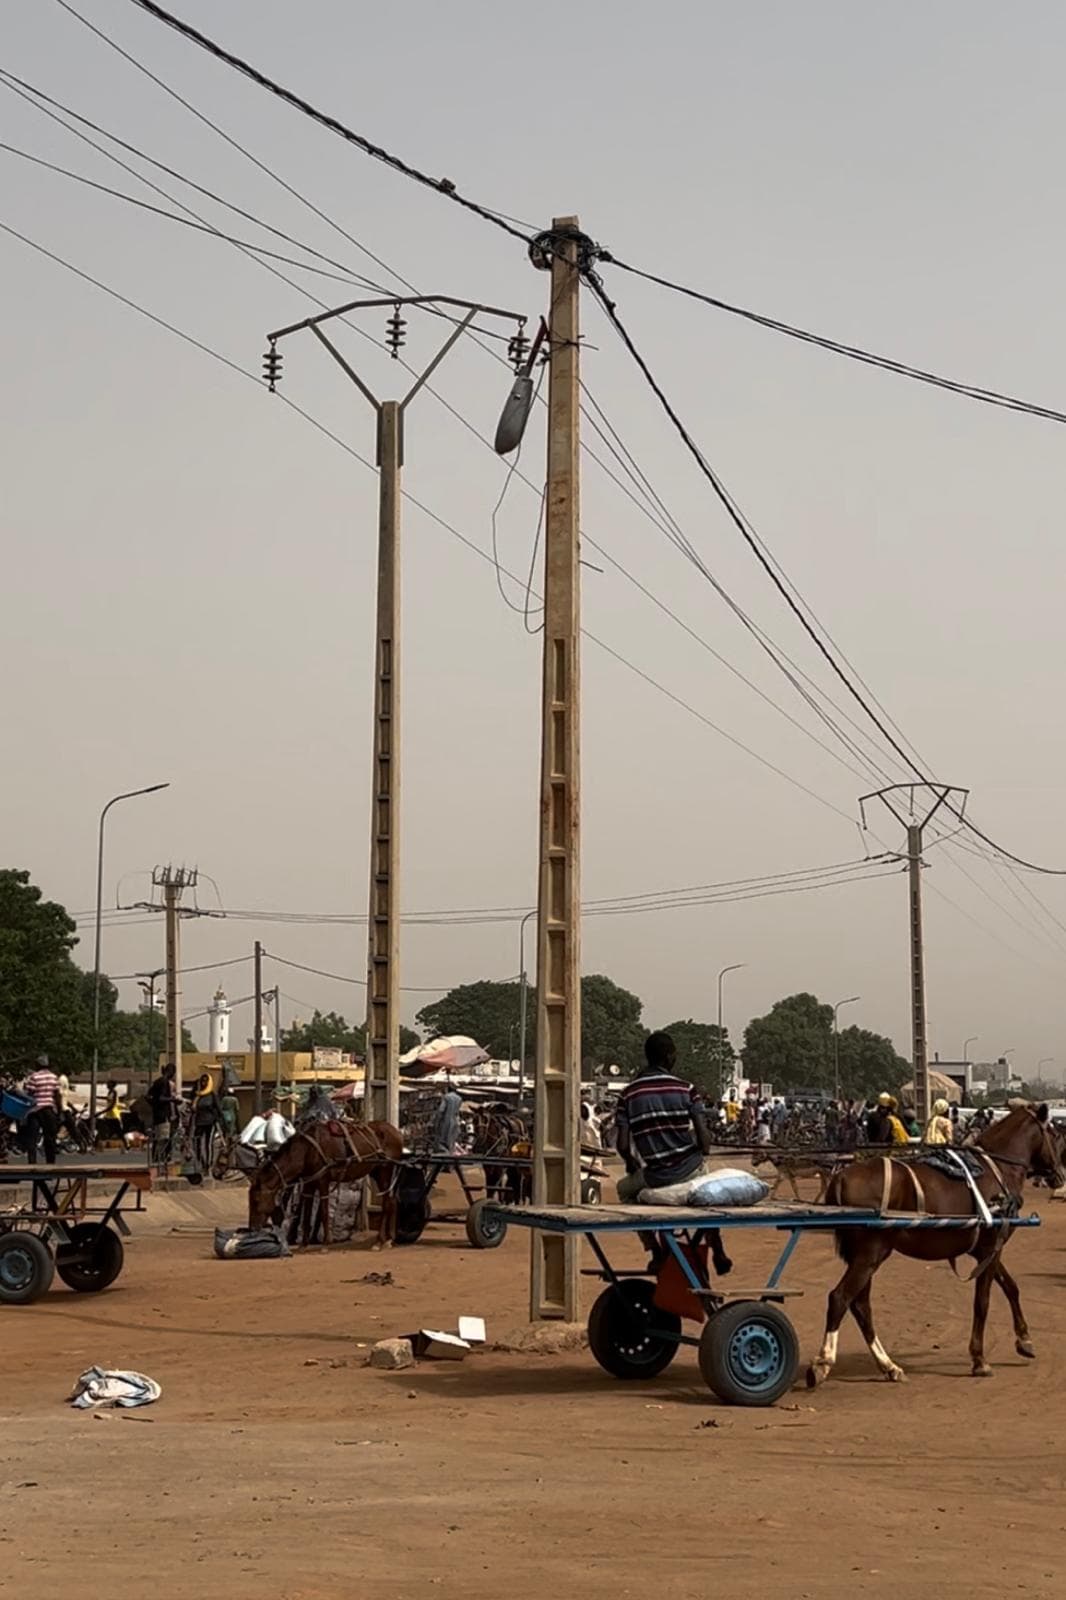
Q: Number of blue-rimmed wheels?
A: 2